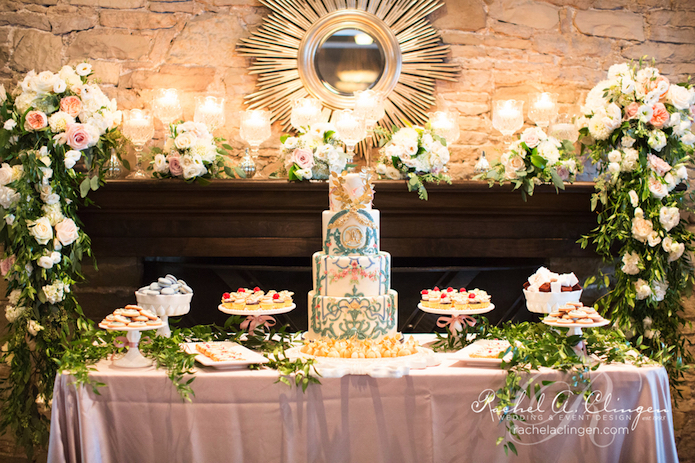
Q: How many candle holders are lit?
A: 10